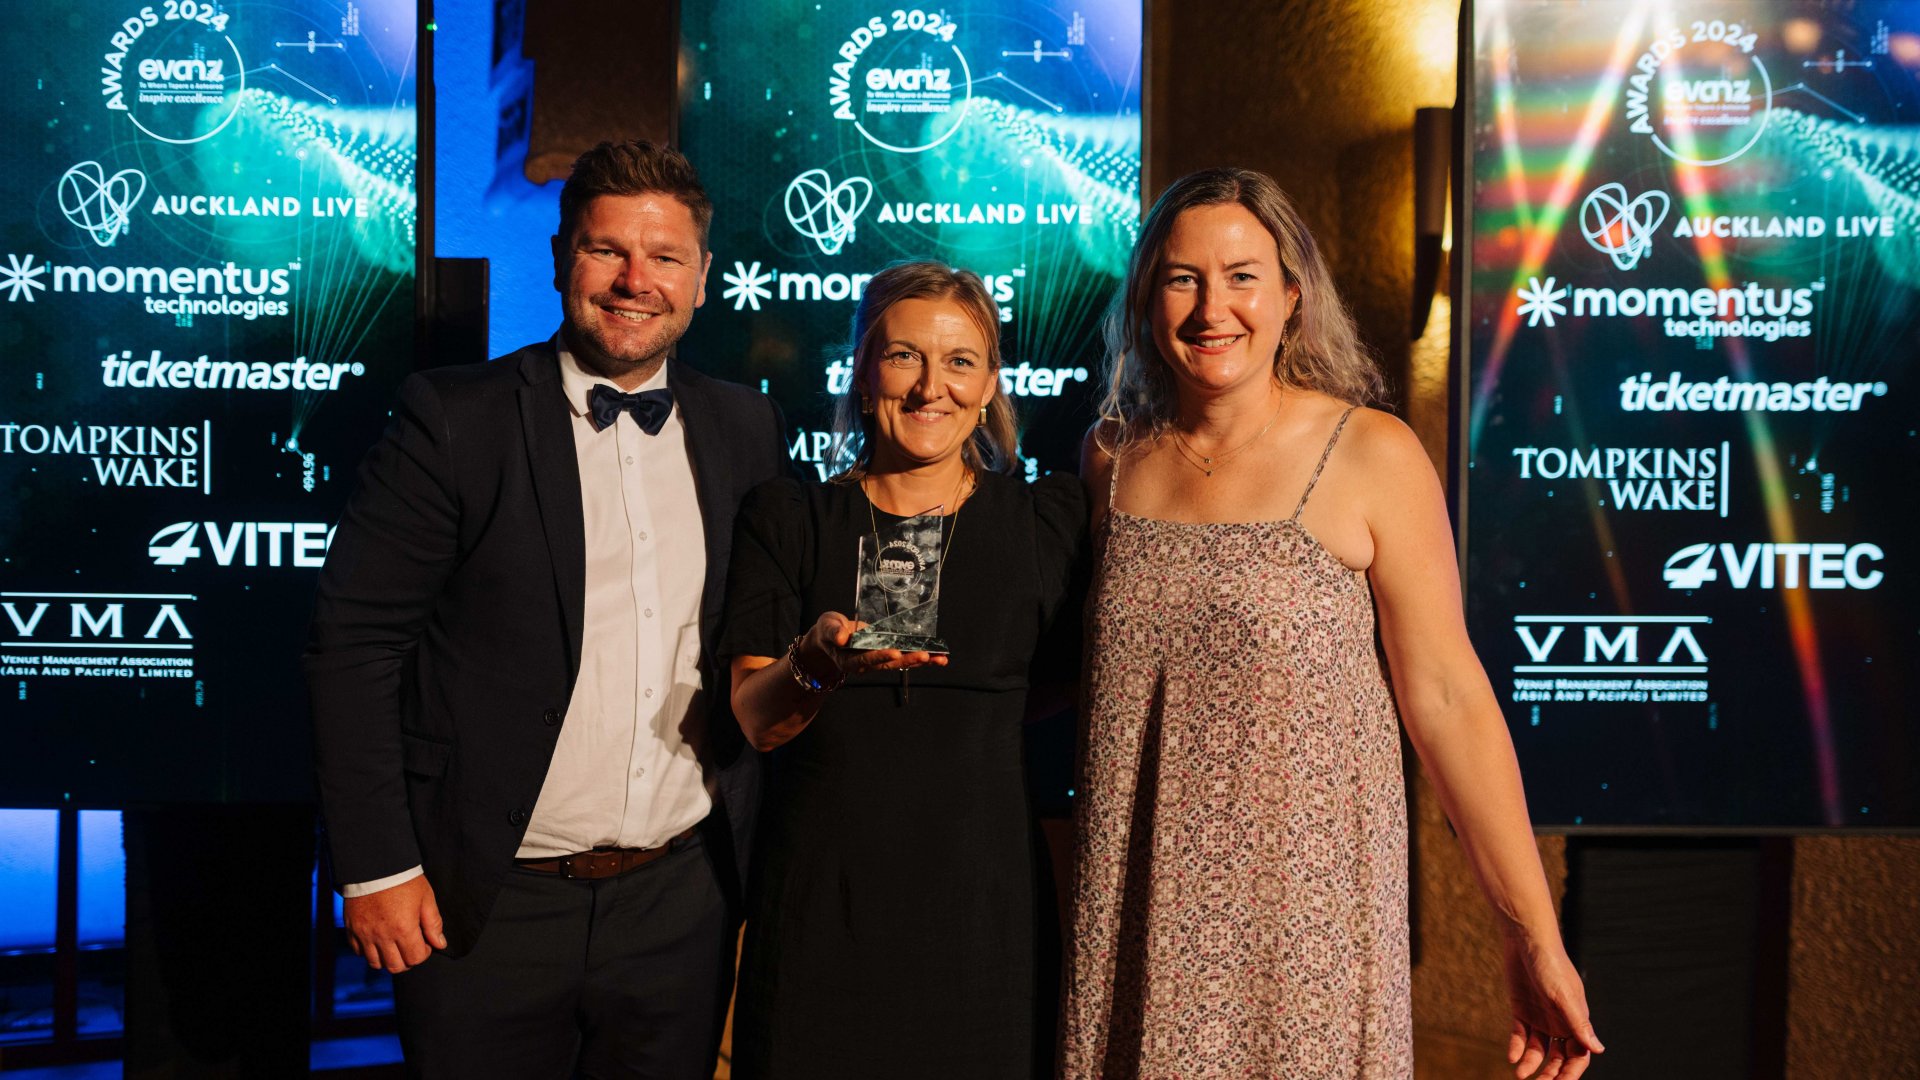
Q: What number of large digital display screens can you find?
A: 3